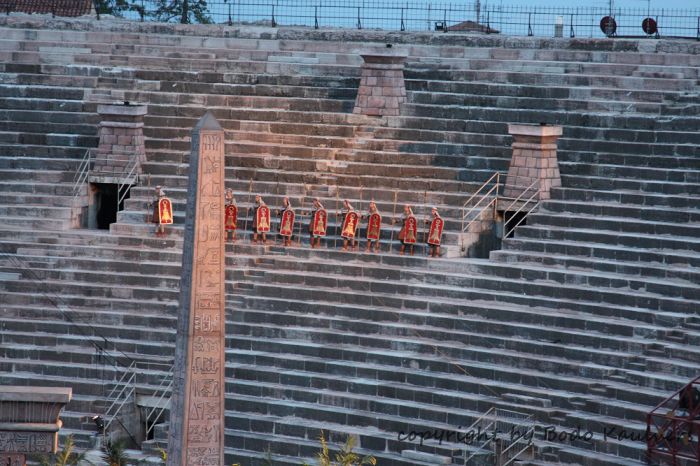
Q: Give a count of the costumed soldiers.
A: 9